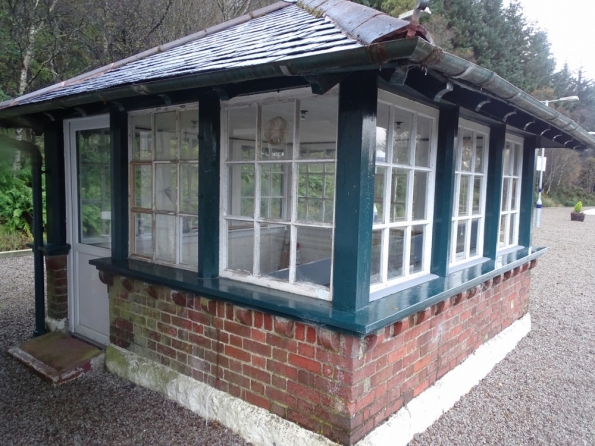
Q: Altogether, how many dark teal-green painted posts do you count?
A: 7